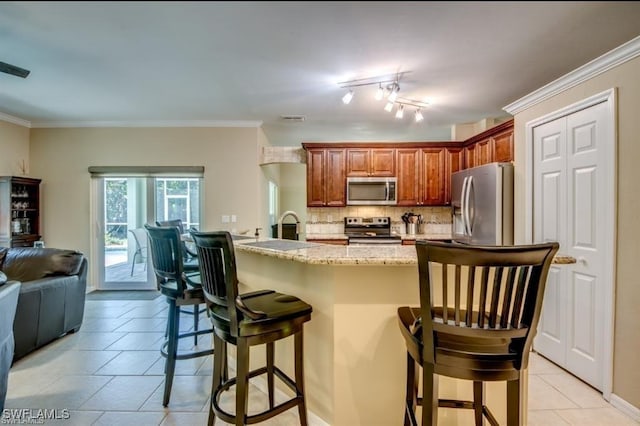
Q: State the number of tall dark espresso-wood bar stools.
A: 4